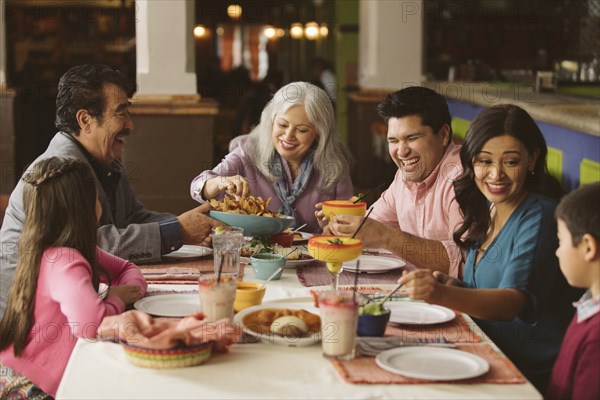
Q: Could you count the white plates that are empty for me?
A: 5